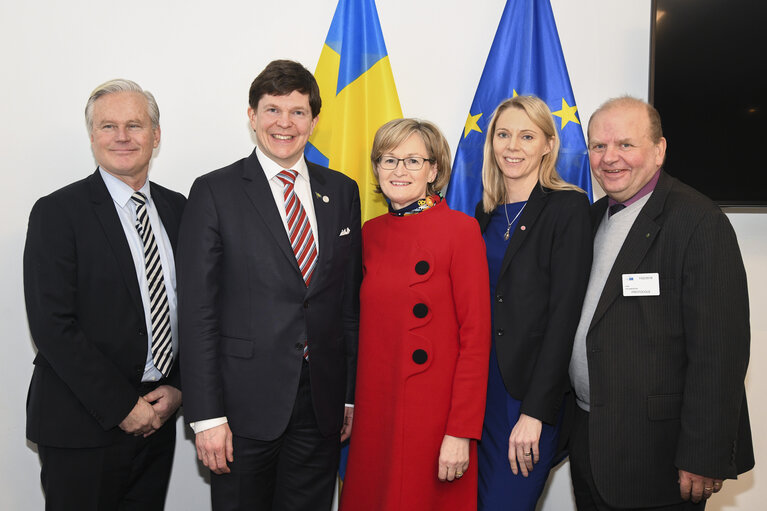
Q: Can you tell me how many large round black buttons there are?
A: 3